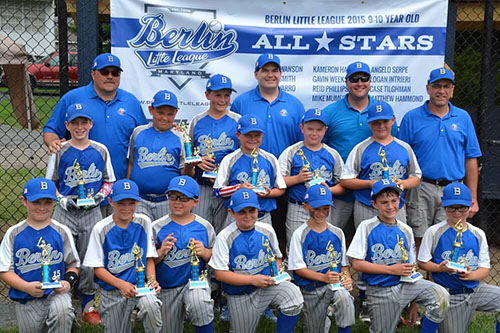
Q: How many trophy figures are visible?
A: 13